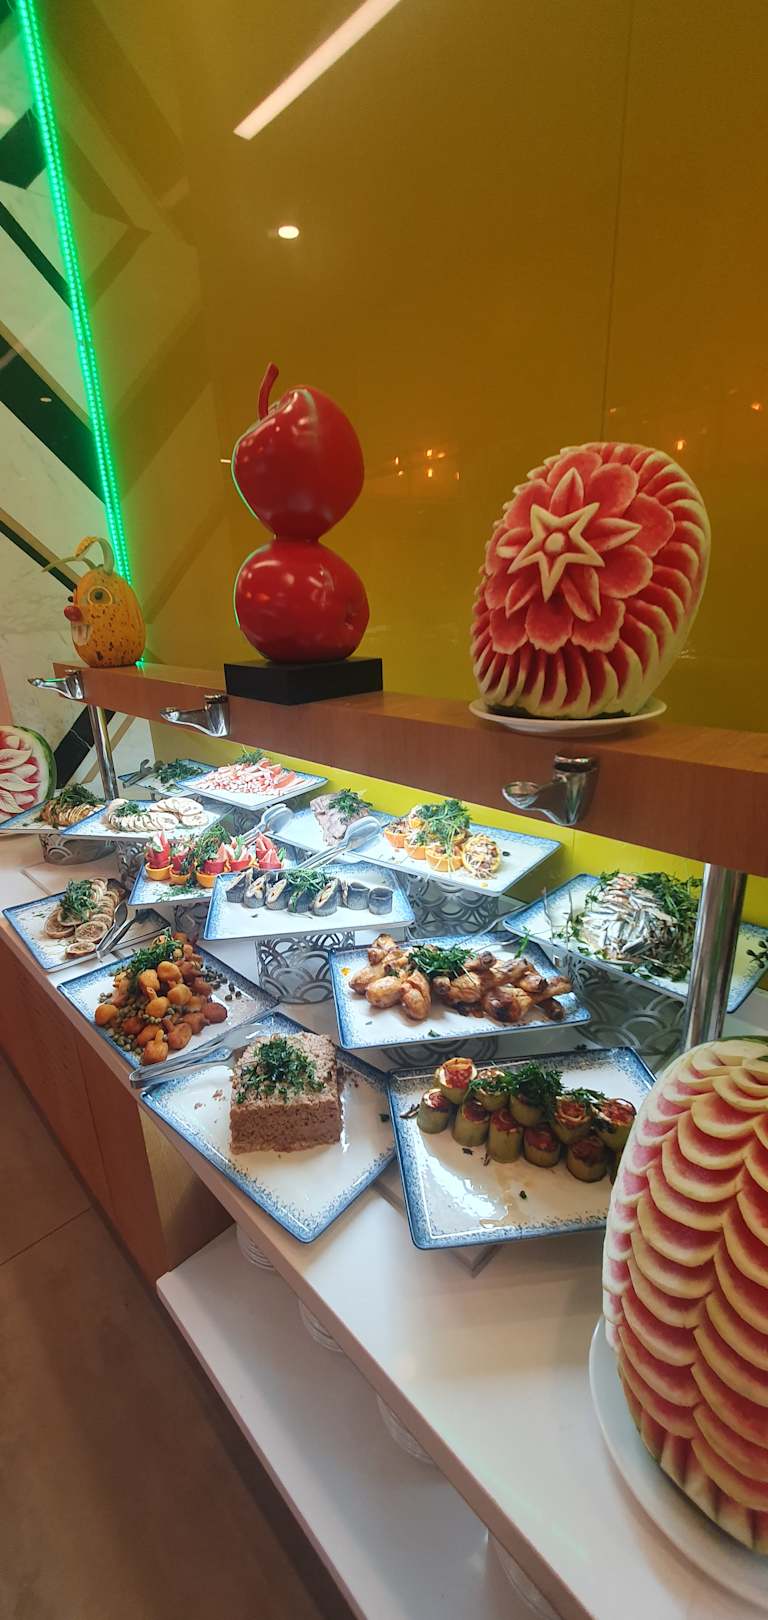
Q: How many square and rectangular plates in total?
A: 14